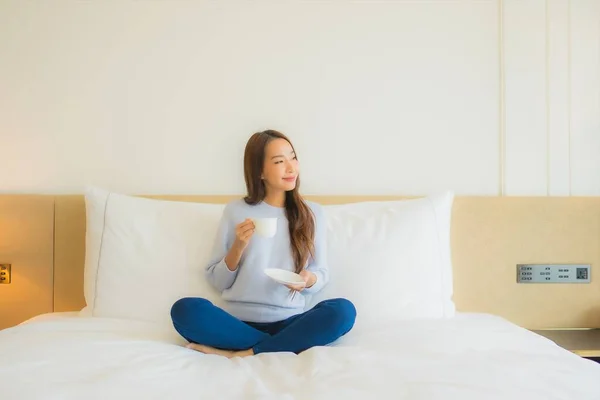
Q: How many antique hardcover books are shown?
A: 0